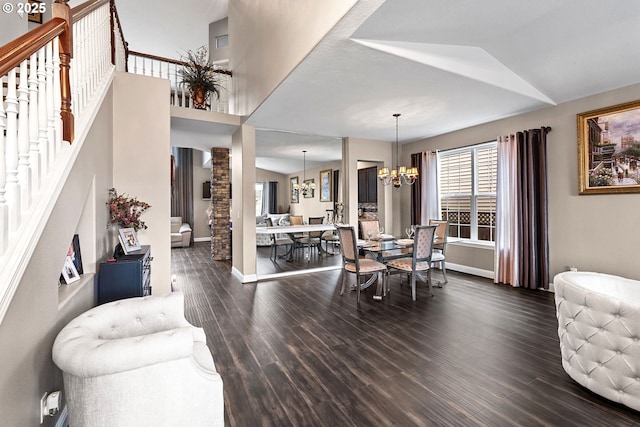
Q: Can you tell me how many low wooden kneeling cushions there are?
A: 0